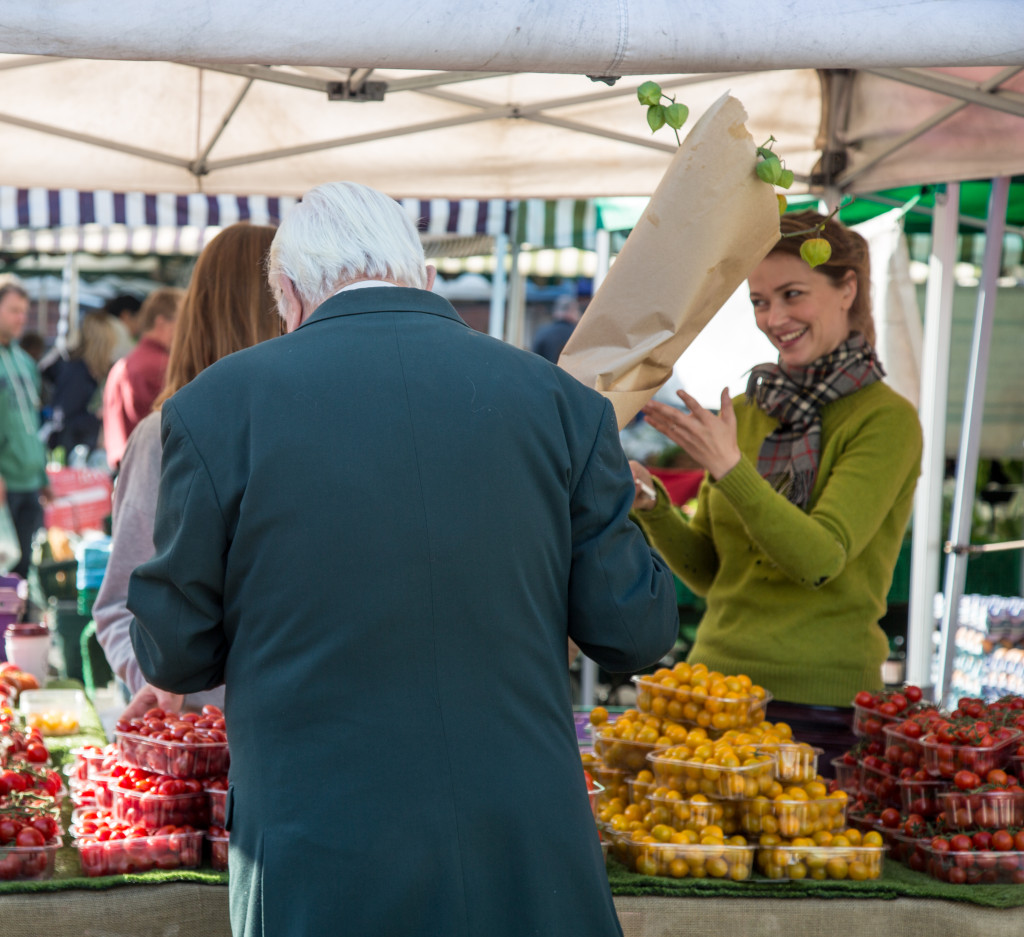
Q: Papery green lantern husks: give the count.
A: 7